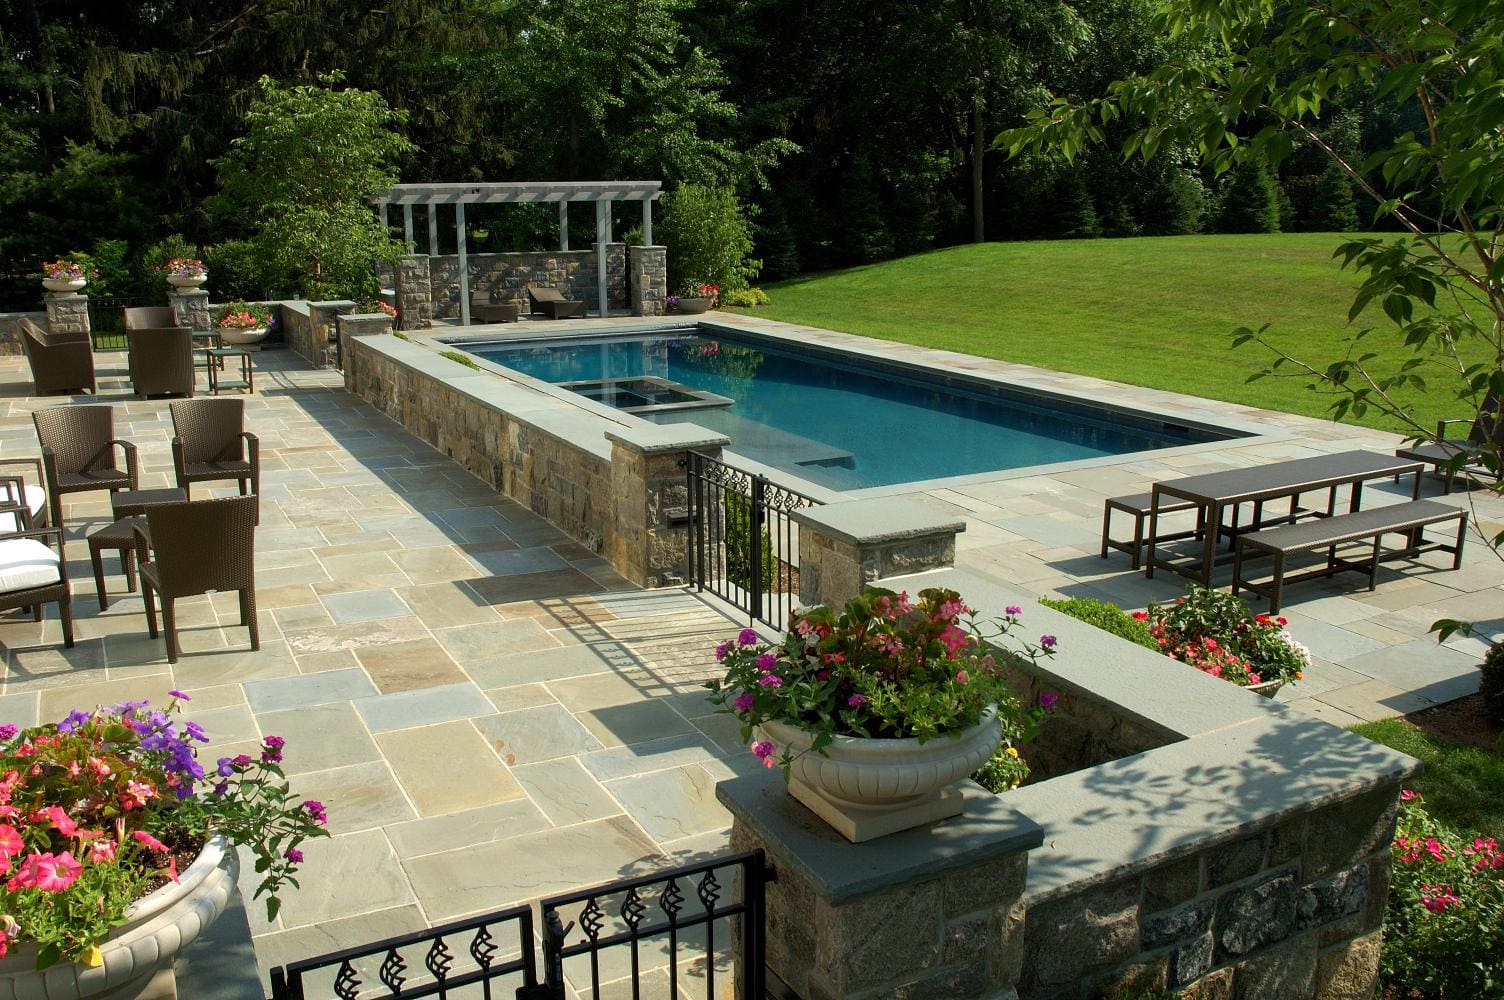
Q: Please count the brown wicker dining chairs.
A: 3